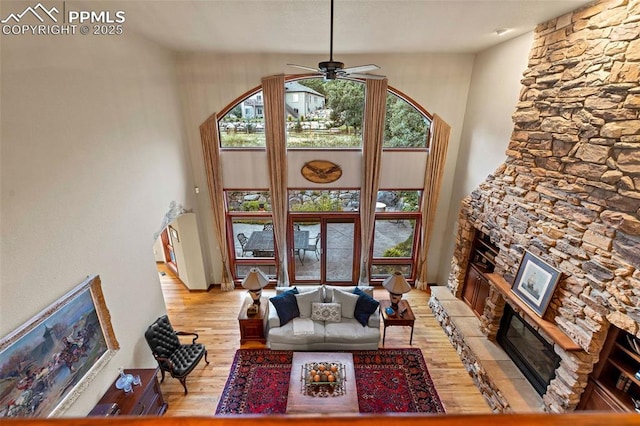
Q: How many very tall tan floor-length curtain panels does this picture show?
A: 4